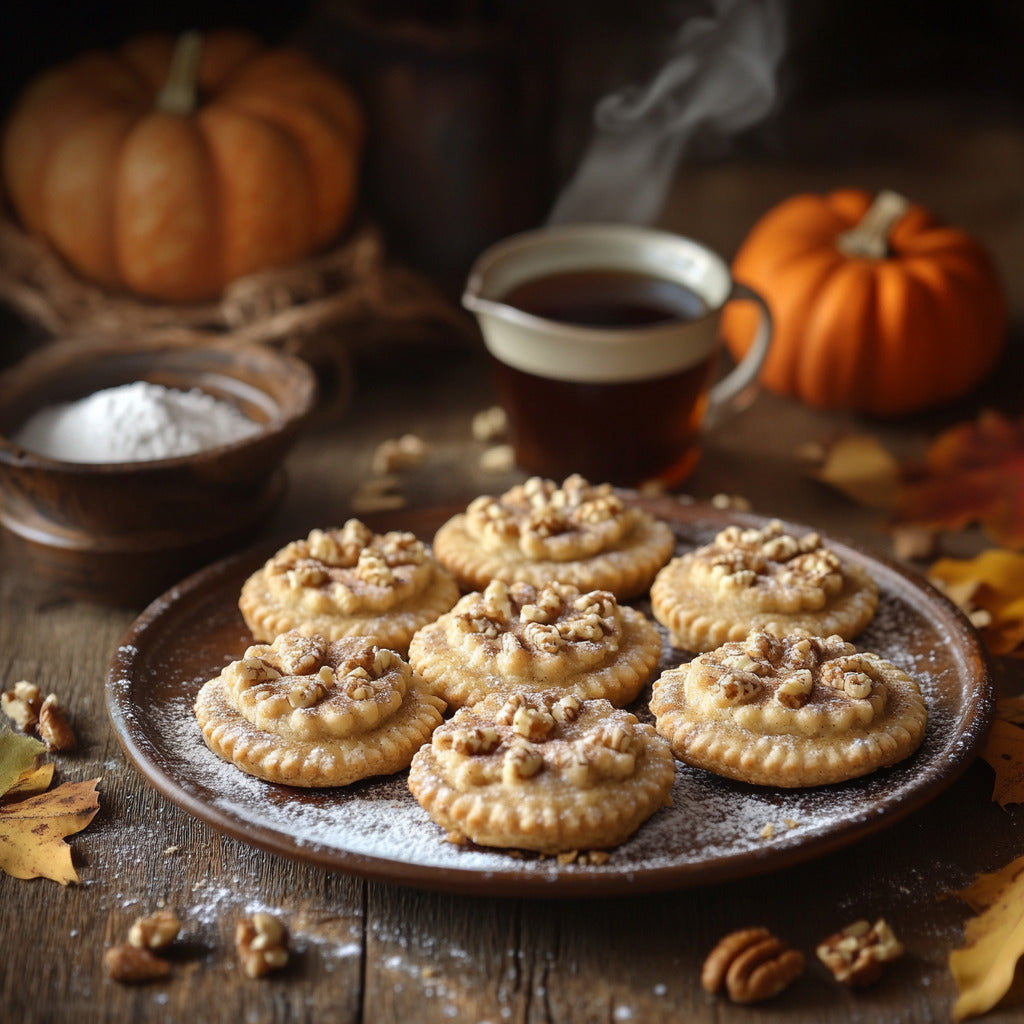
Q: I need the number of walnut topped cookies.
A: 7